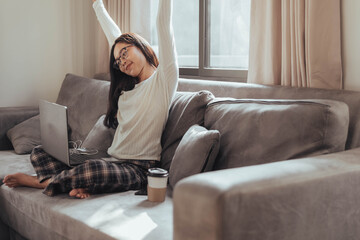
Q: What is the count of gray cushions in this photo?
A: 6